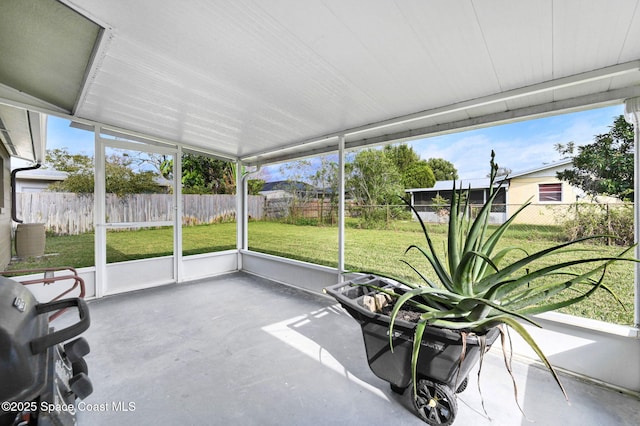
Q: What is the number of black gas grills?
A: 1